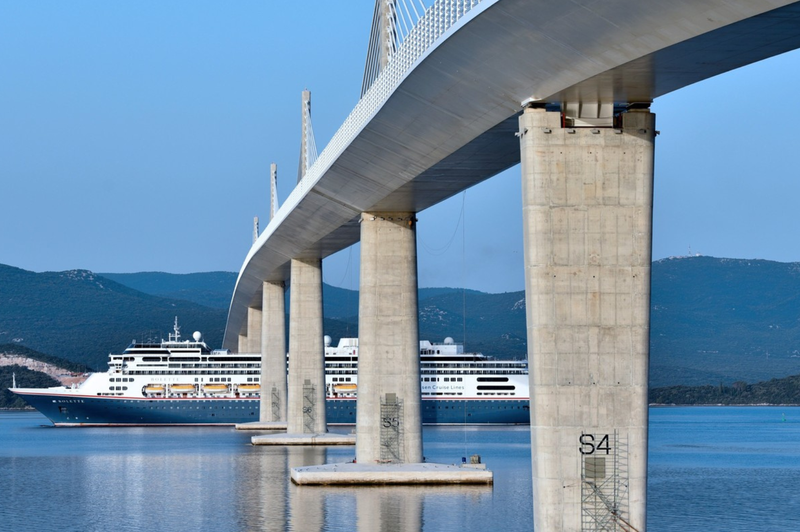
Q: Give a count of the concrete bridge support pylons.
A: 6